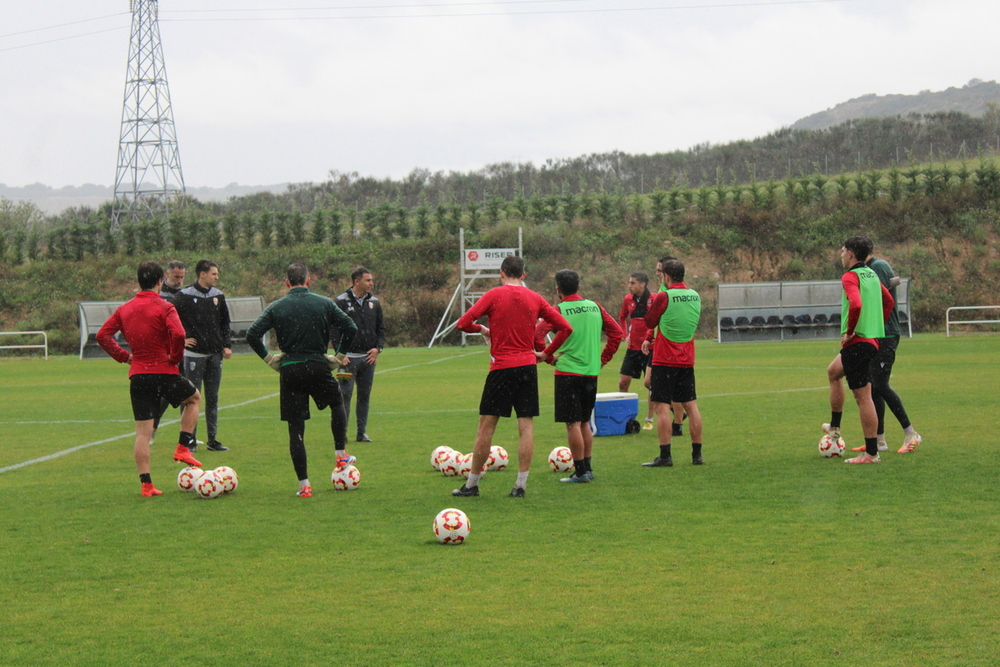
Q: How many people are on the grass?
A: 12